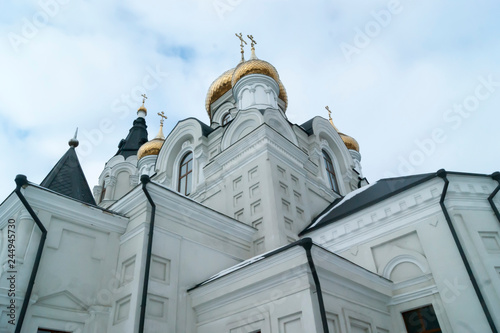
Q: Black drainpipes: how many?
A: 5